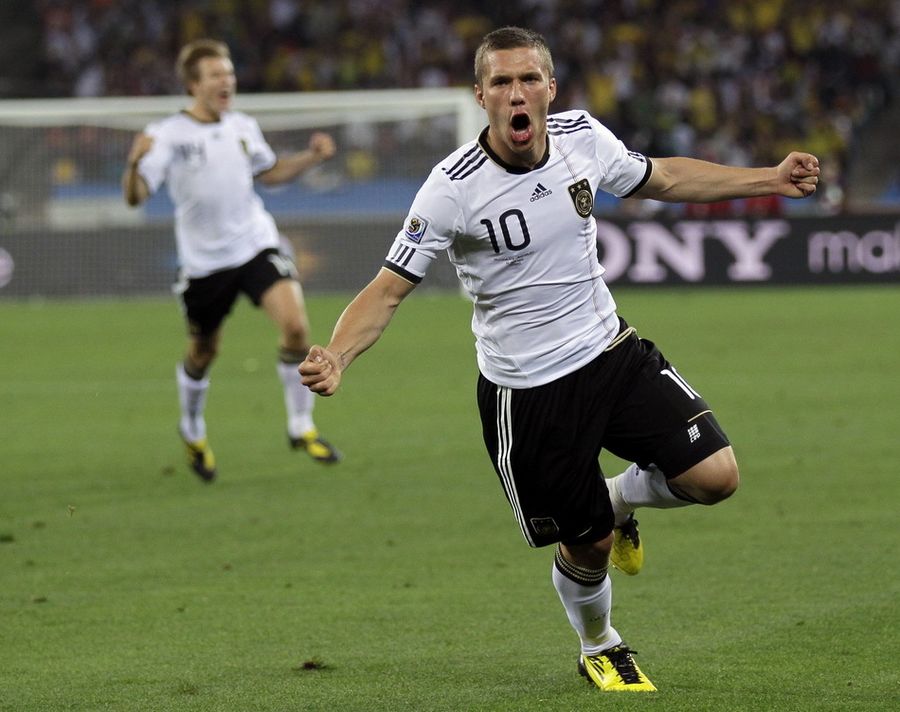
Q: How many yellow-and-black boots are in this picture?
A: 4